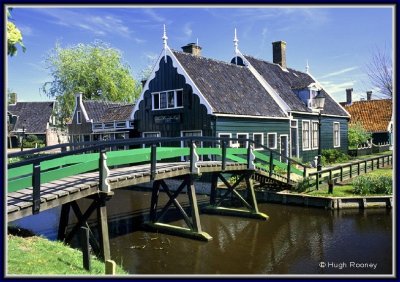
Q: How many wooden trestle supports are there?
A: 3